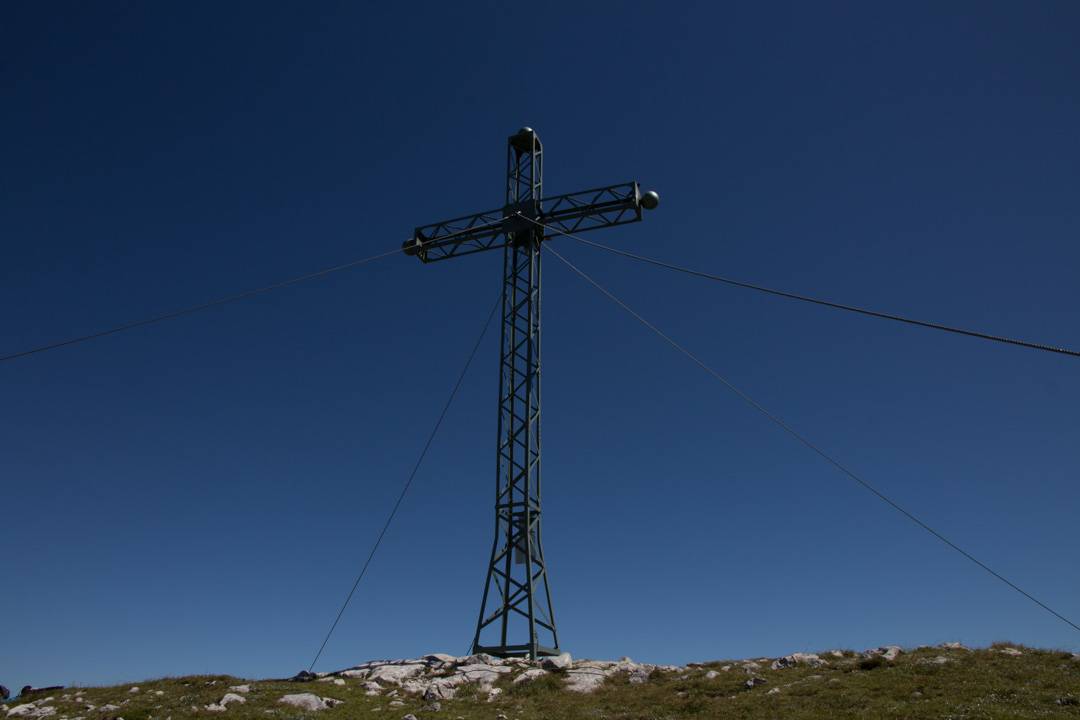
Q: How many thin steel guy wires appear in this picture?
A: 4